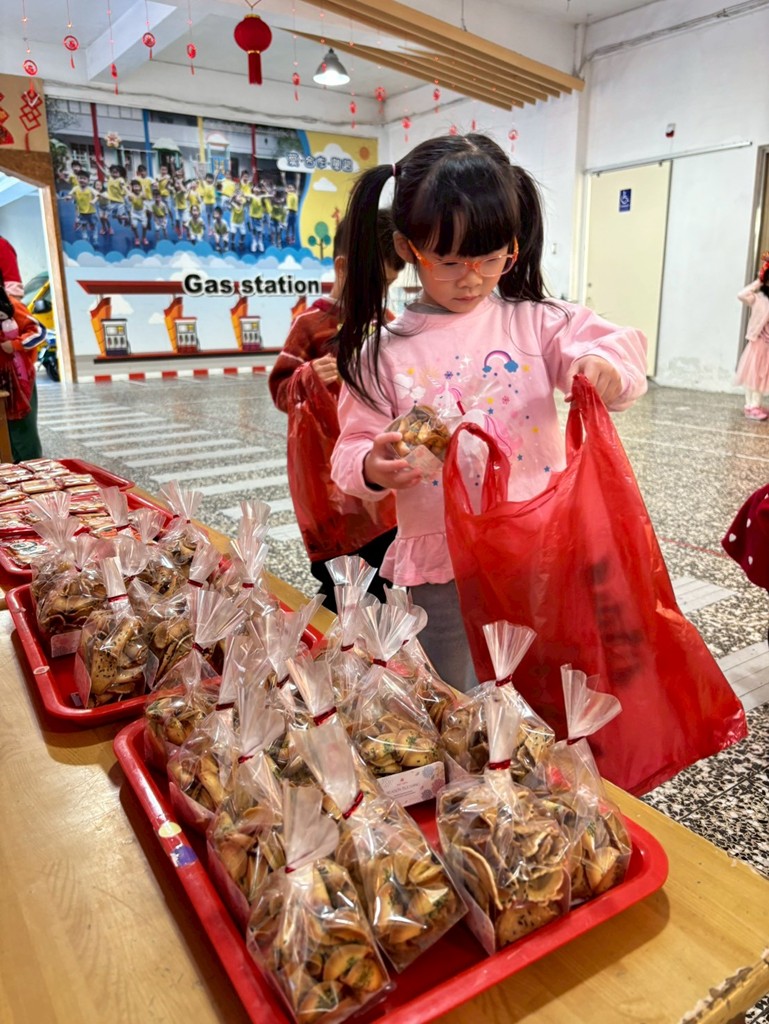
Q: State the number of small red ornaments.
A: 14